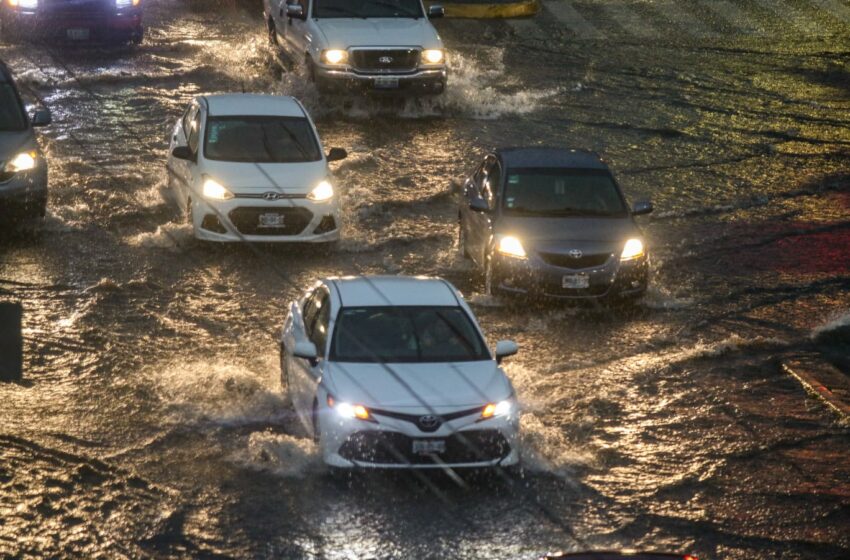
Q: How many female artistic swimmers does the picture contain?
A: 0